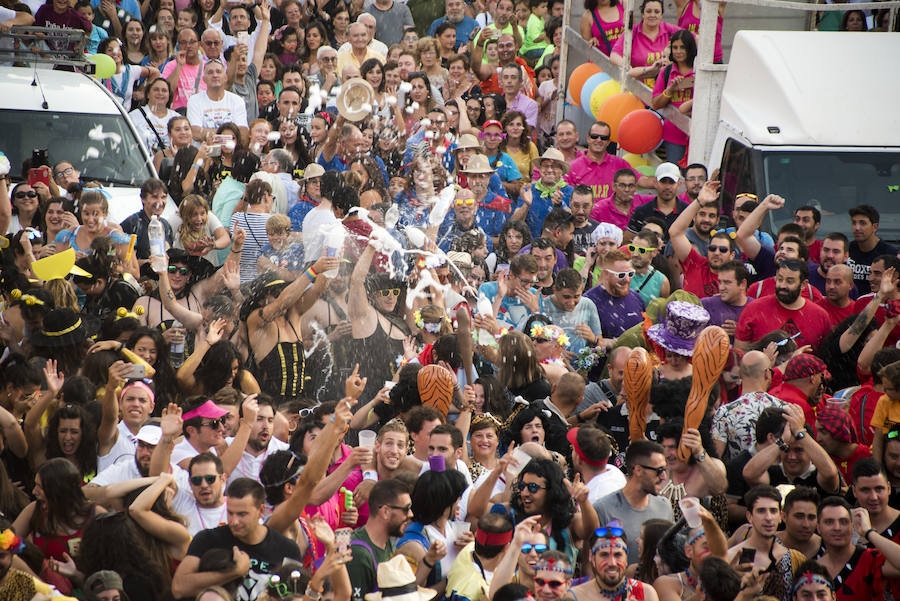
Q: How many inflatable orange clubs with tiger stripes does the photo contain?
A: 3